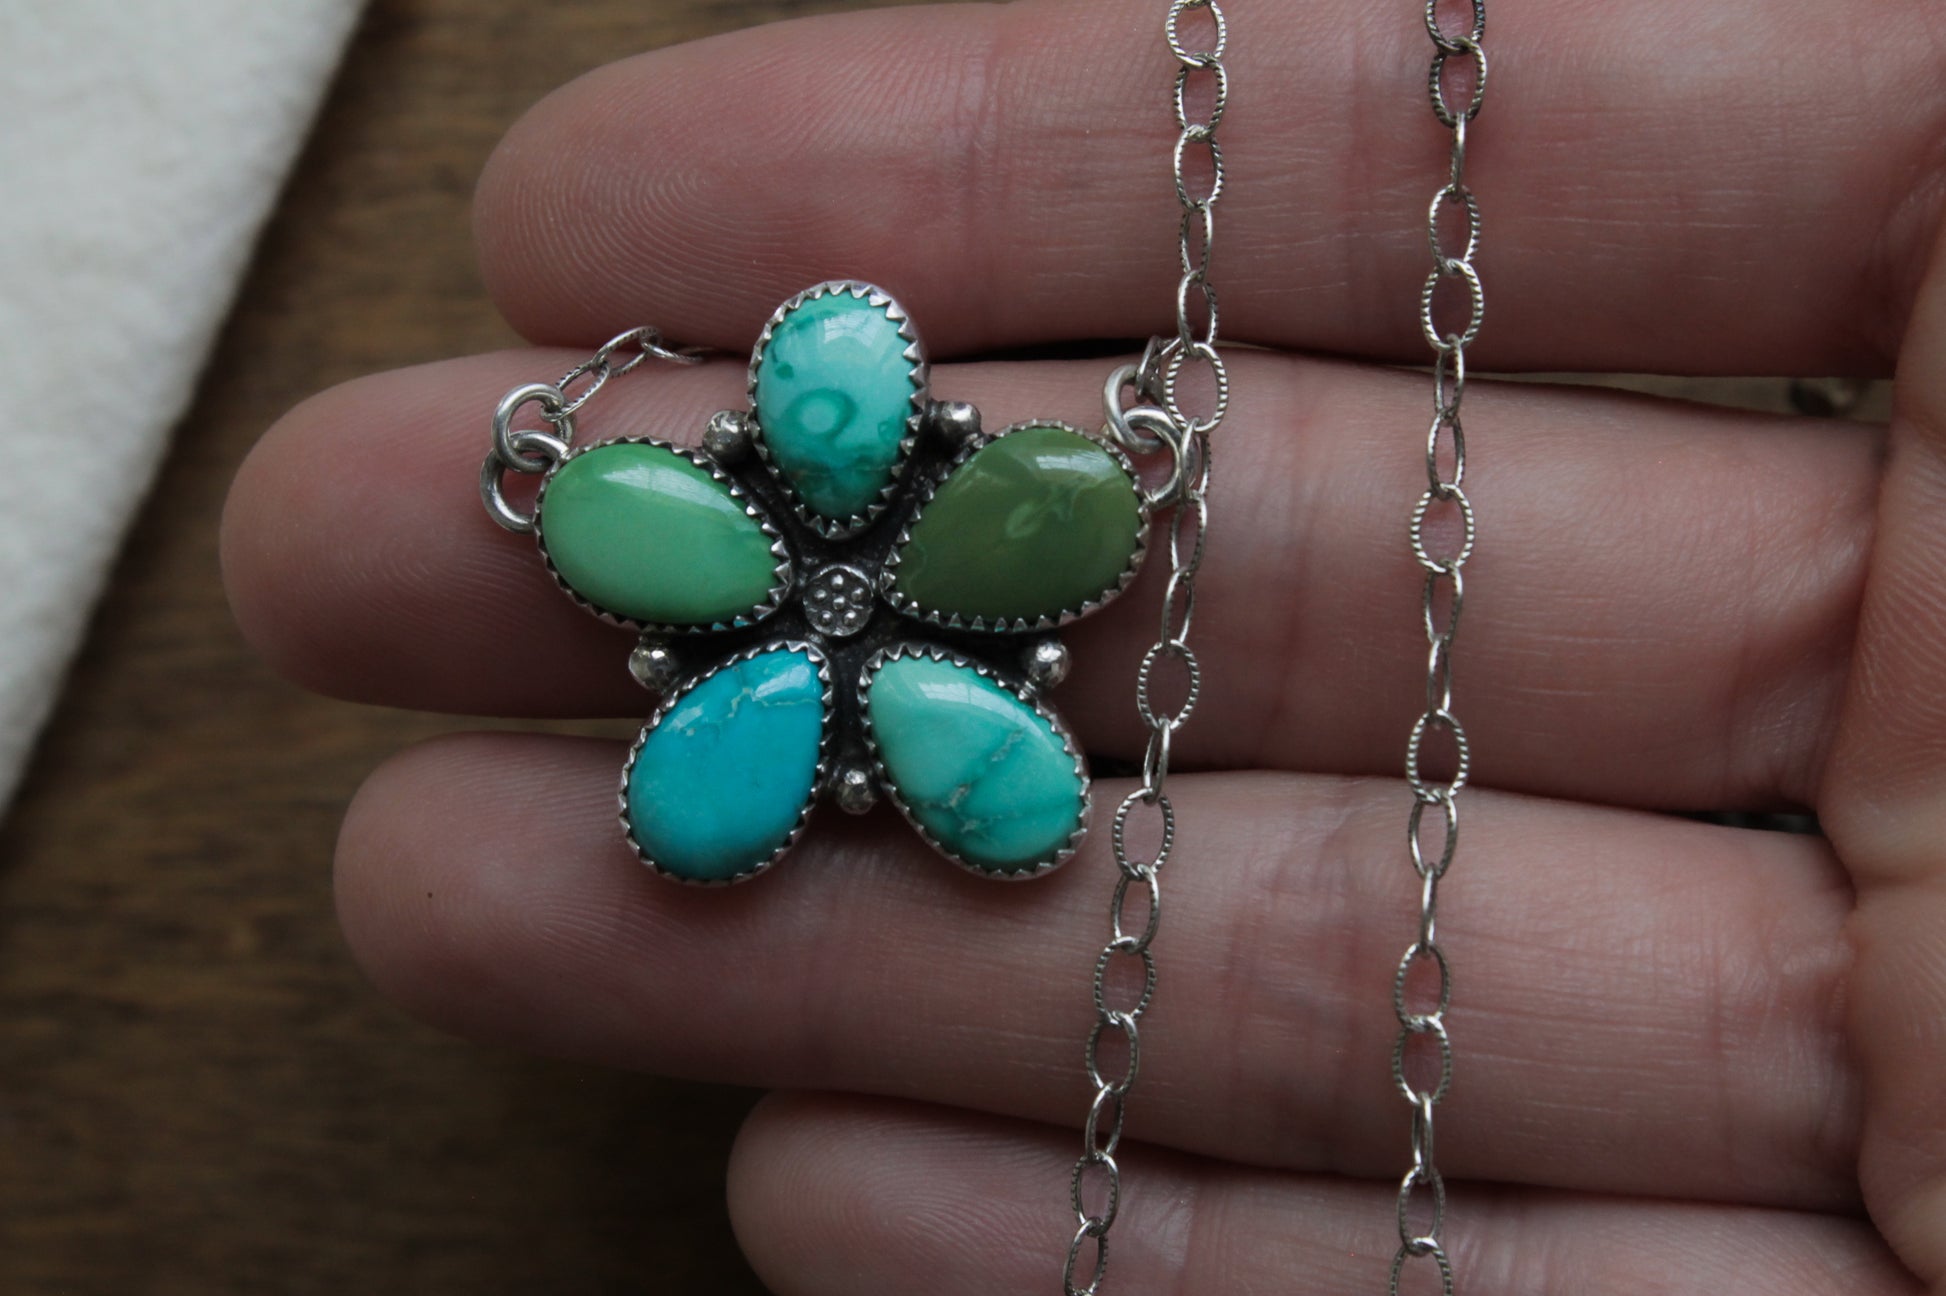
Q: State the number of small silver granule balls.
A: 5